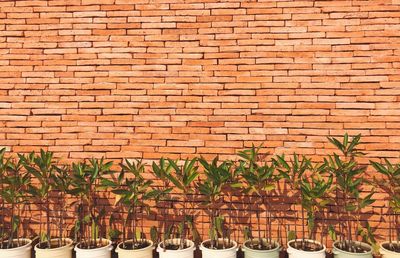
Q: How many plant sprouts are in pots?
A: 10